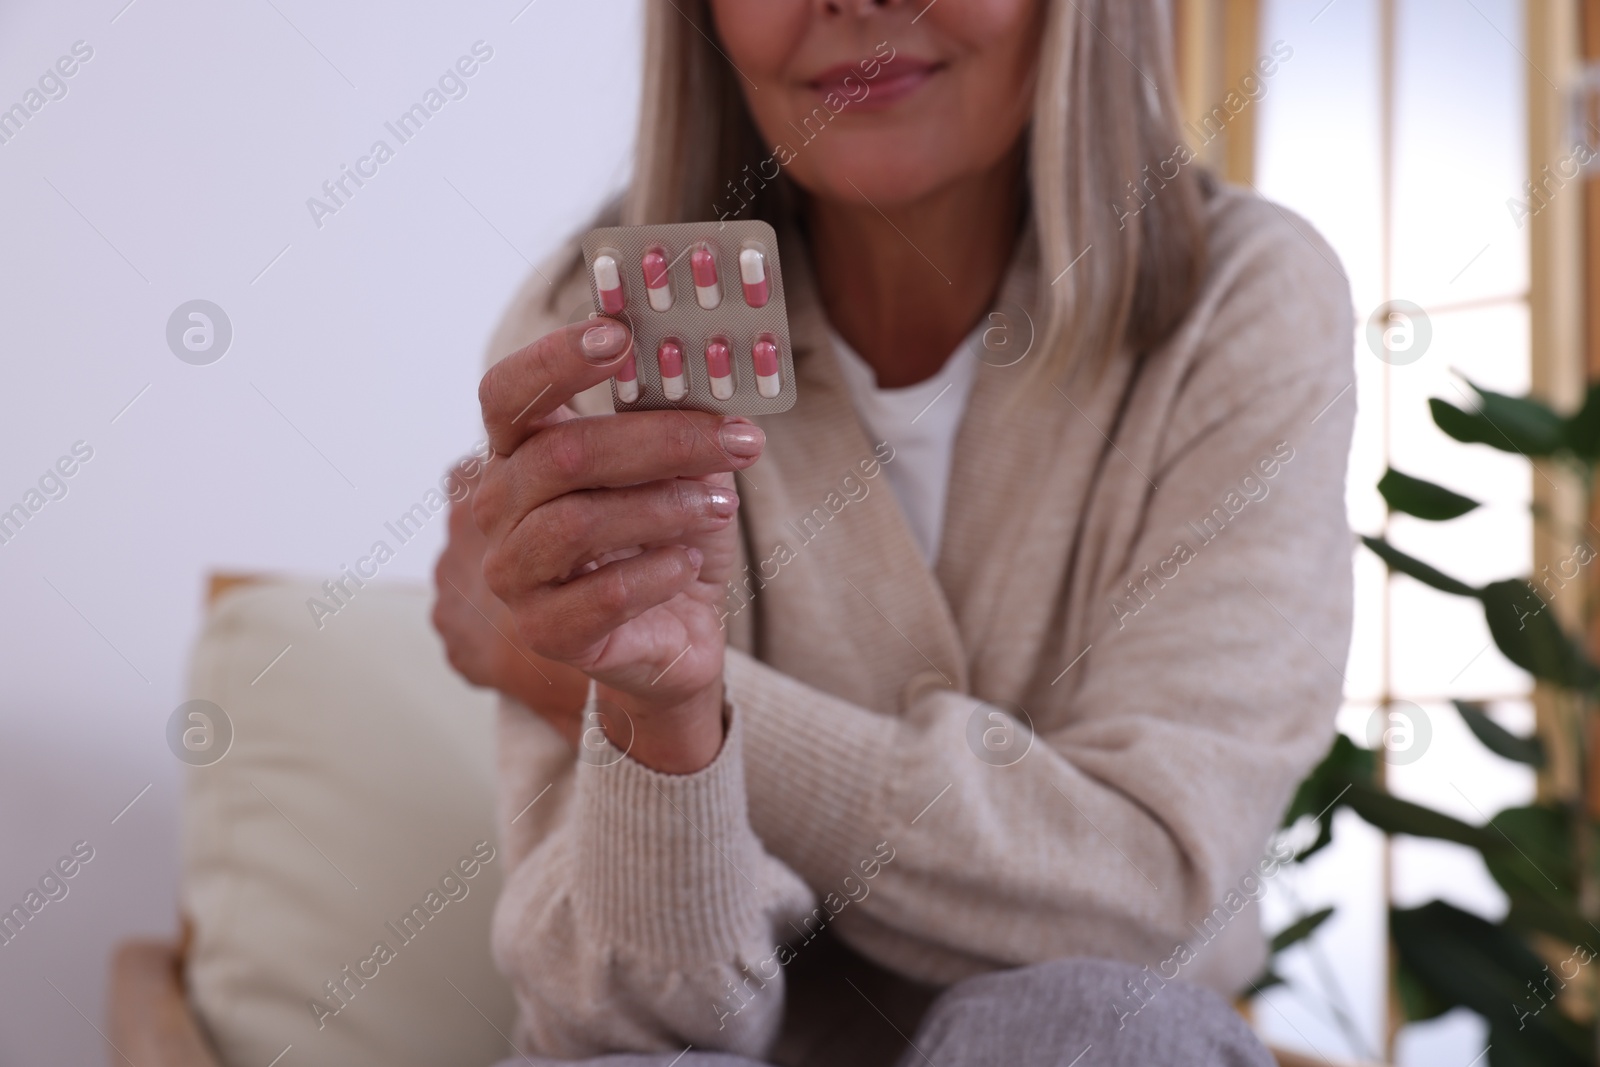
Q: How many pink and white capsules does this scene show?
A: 8